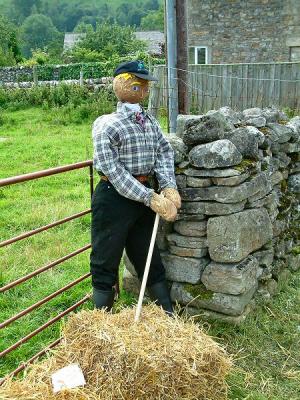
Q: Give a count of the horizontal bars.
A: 6